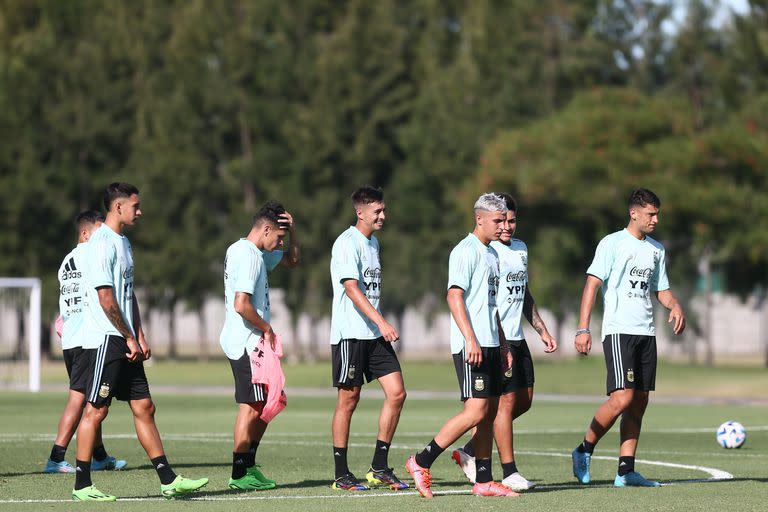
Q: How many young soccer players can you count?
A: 7